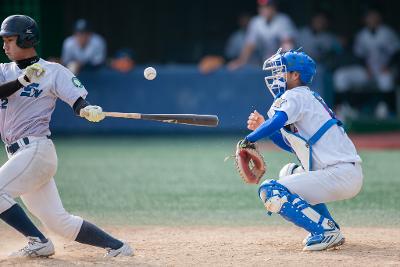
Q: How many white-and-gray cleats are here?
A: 2